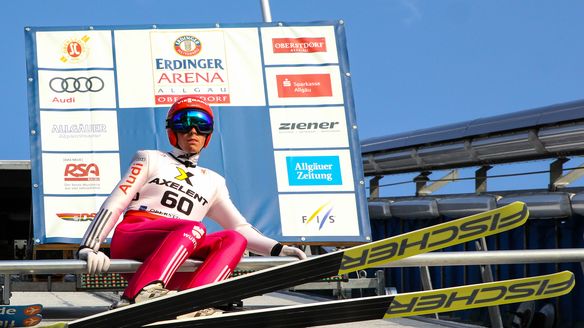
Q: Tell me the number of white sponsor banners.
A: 11